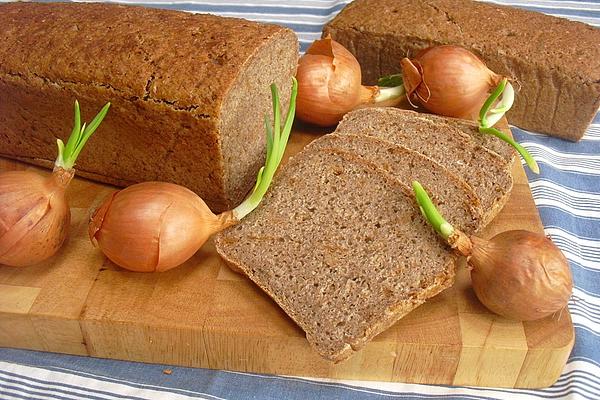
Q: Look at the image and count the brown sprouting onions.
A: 5